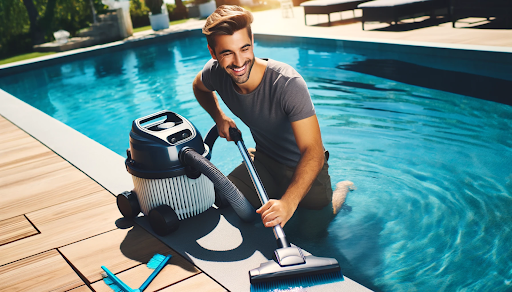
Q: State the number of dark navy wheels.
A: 2